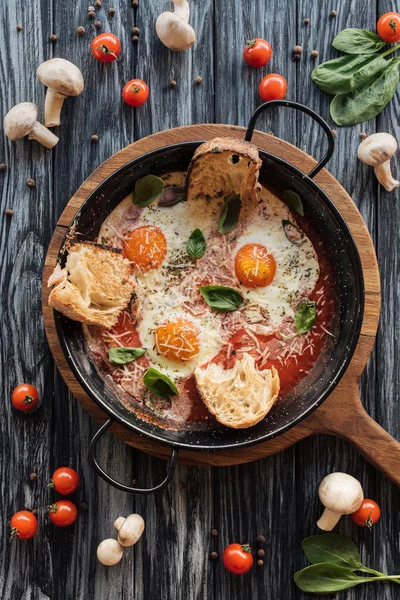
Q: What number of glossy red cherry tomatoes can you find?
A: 11